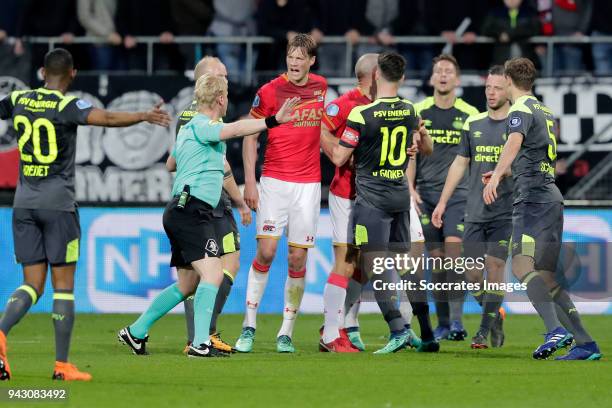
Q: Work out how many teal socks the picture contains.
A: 2